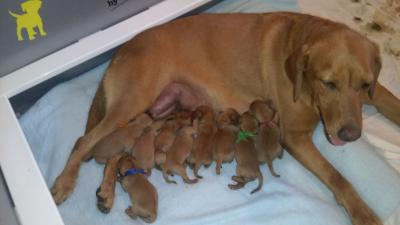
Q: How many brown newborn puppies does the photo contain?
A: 9